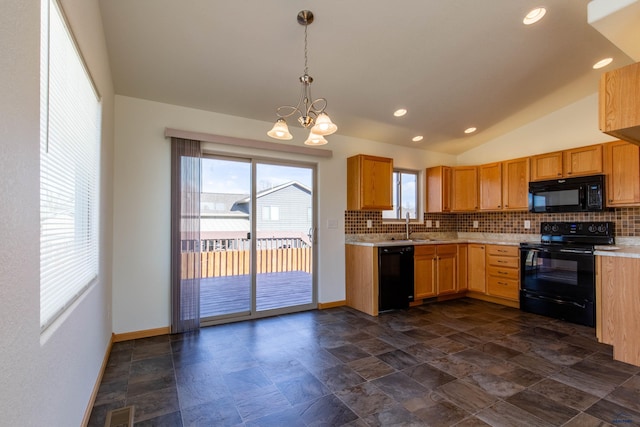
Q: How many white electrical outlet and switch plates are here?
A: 6